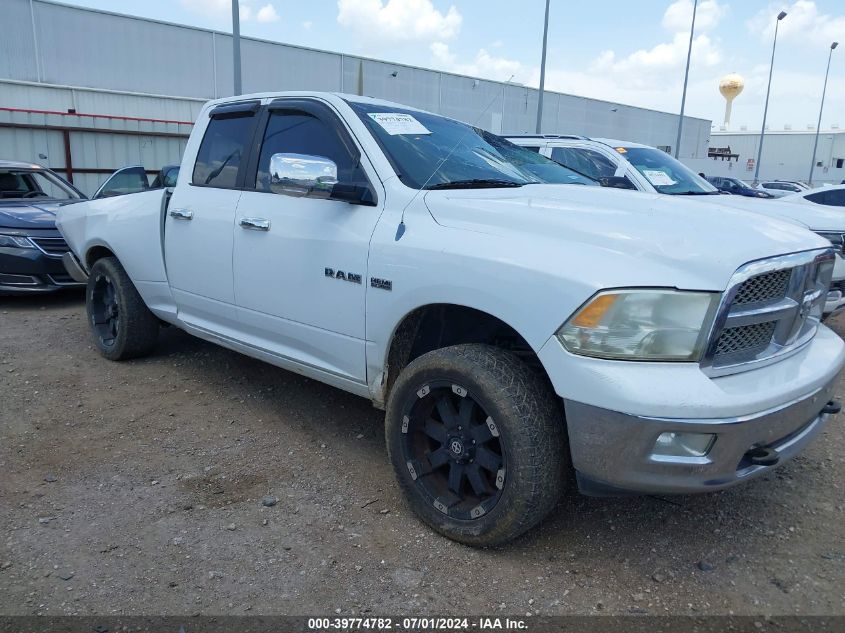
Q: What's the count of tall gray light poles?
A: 5